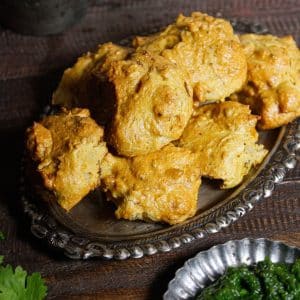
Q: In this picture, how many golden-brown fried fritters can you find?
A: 7